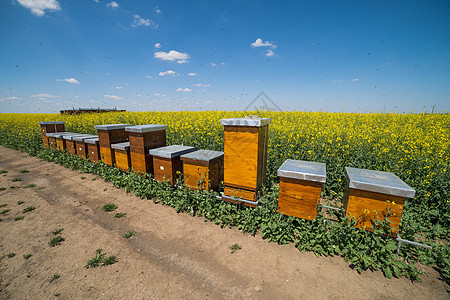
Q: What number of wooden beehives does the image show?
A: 14